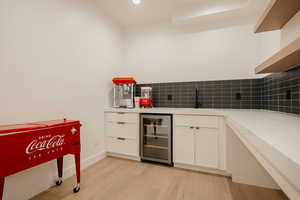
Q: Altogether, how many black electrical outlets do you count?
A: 3